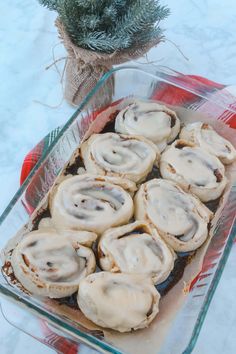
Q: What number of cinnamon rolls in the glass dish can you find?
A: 9